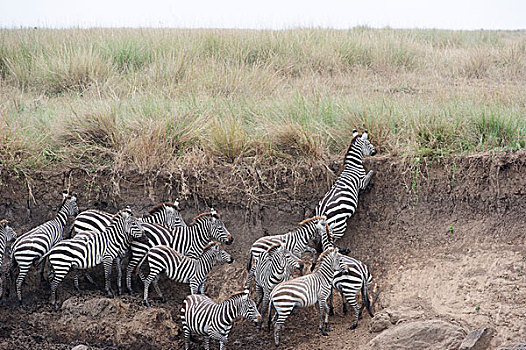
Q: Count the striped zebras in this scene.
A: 12